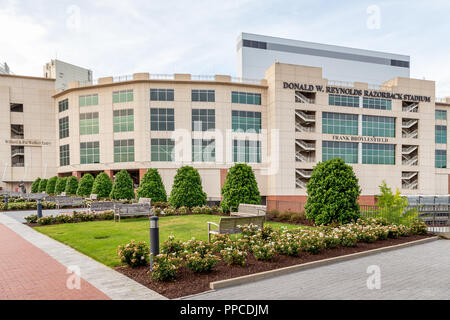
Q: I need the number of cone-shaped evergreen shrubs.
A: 12